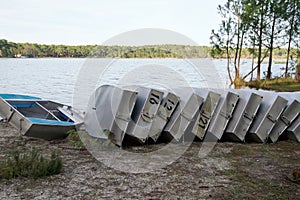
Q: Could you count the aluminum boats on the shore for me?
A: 11